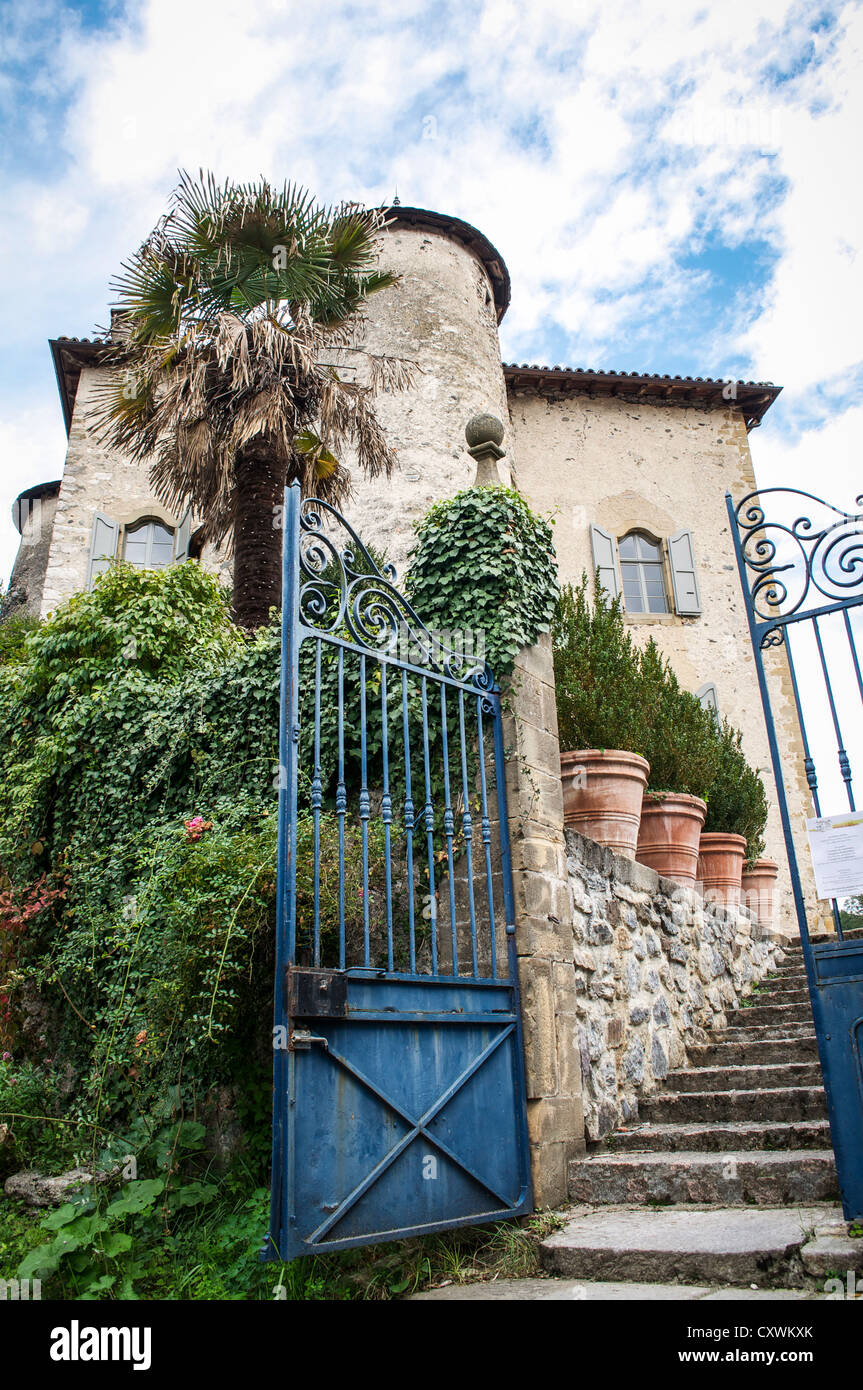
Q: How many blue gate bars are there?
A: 12